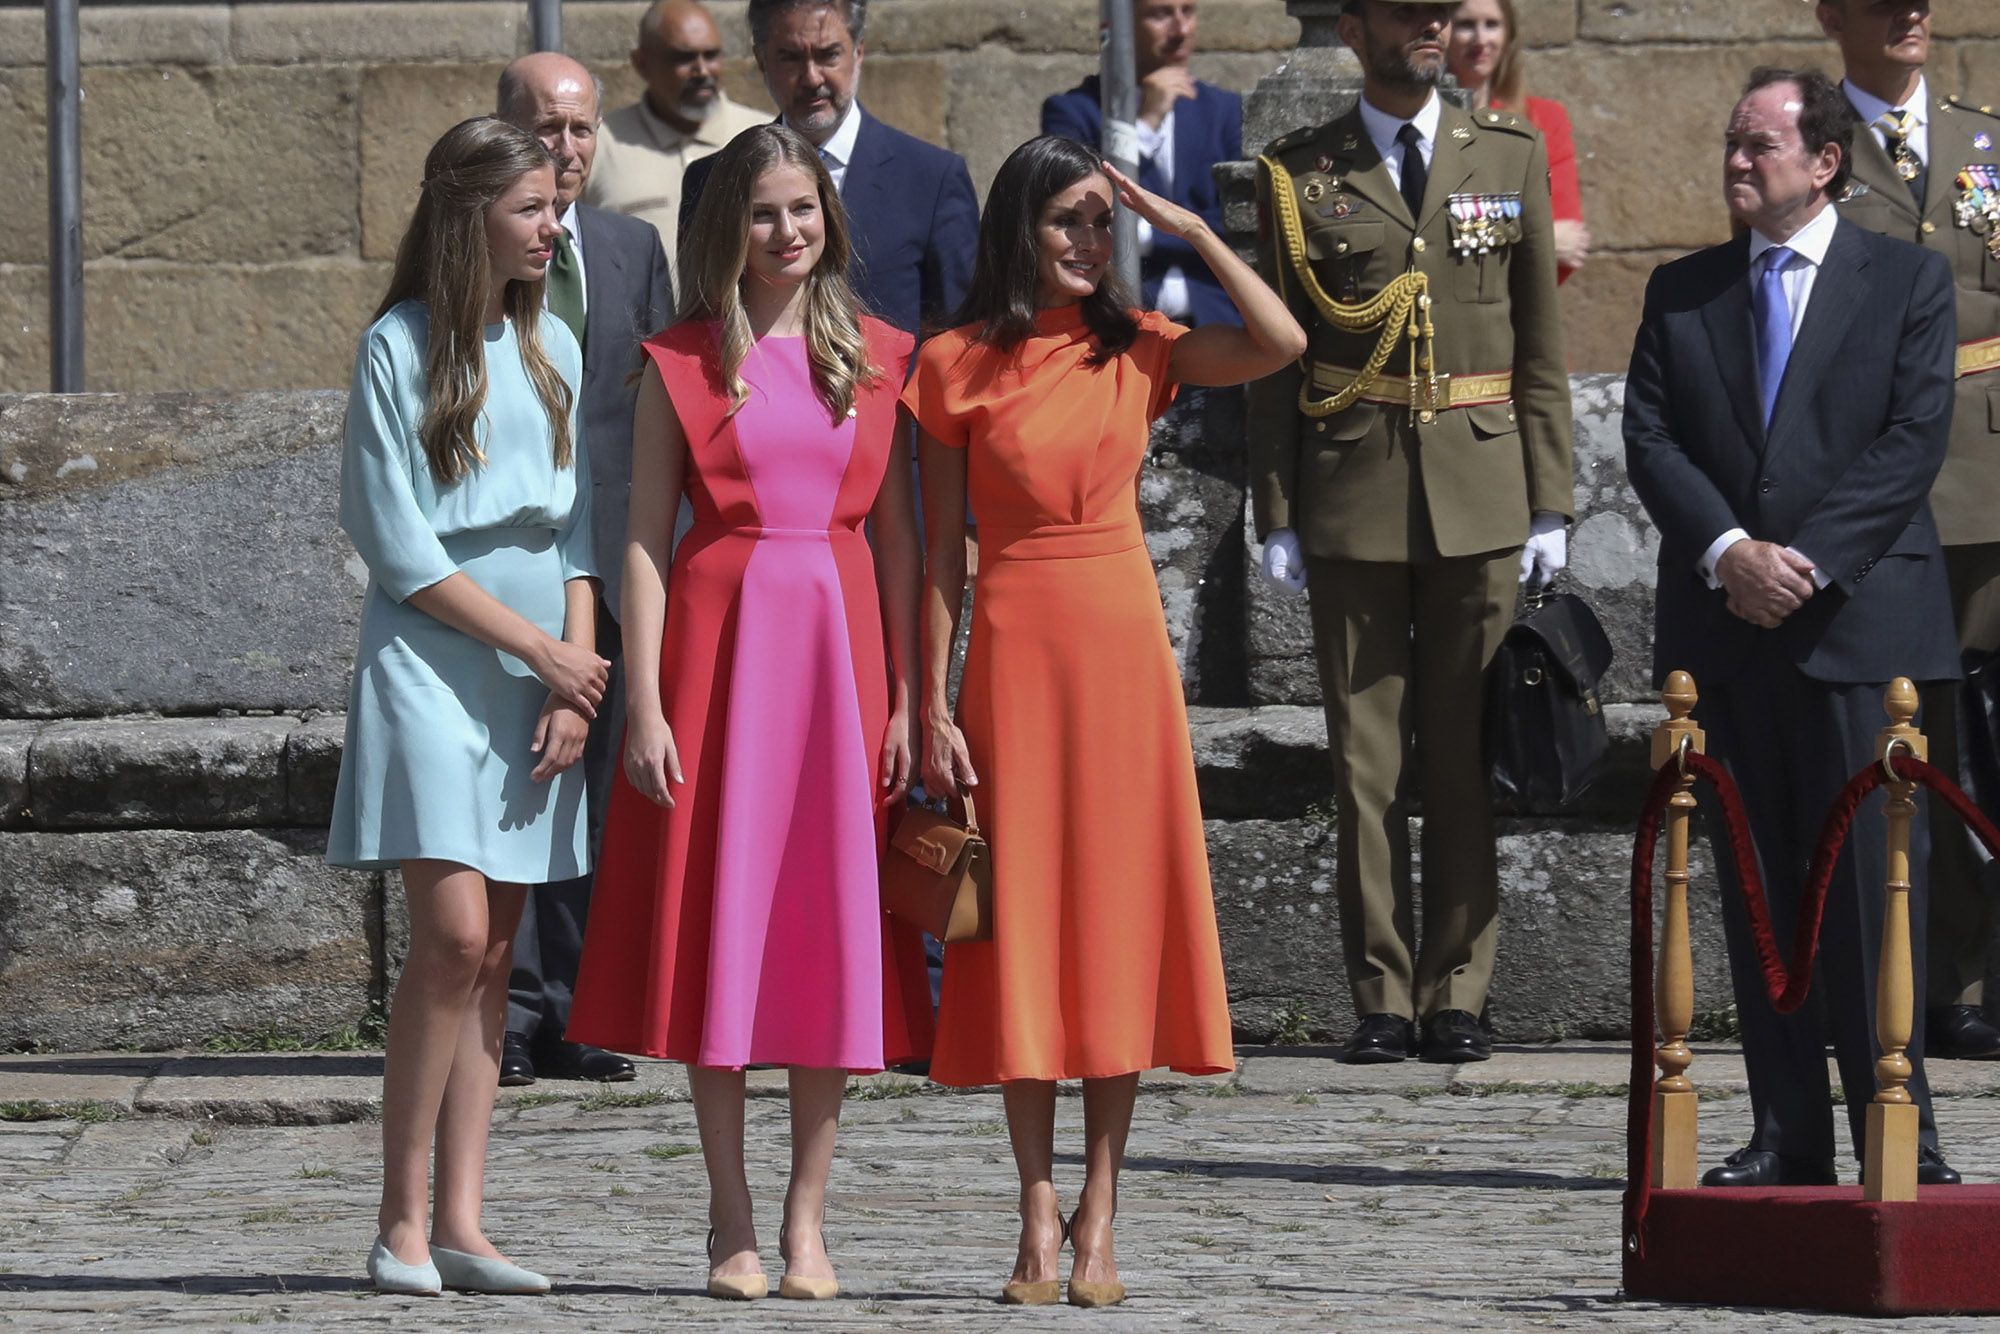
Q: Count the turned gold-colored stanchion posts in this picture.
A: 2